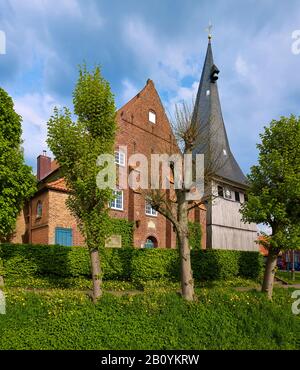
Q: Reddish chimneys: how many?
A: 1